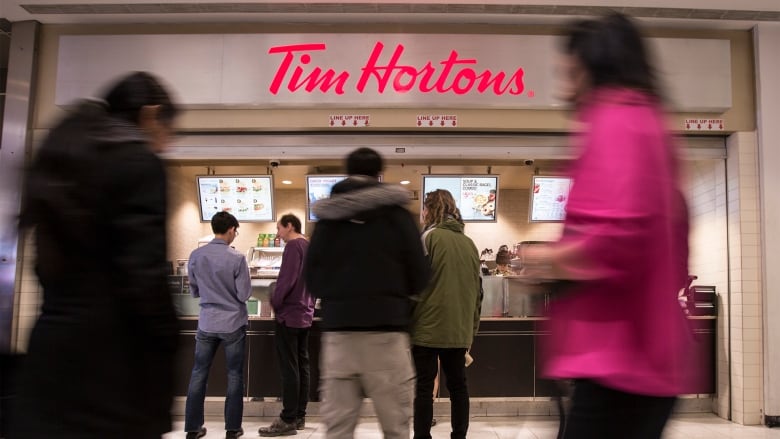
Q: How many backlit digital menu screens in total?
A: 4